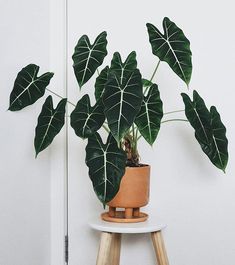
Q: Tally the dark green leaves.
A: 12